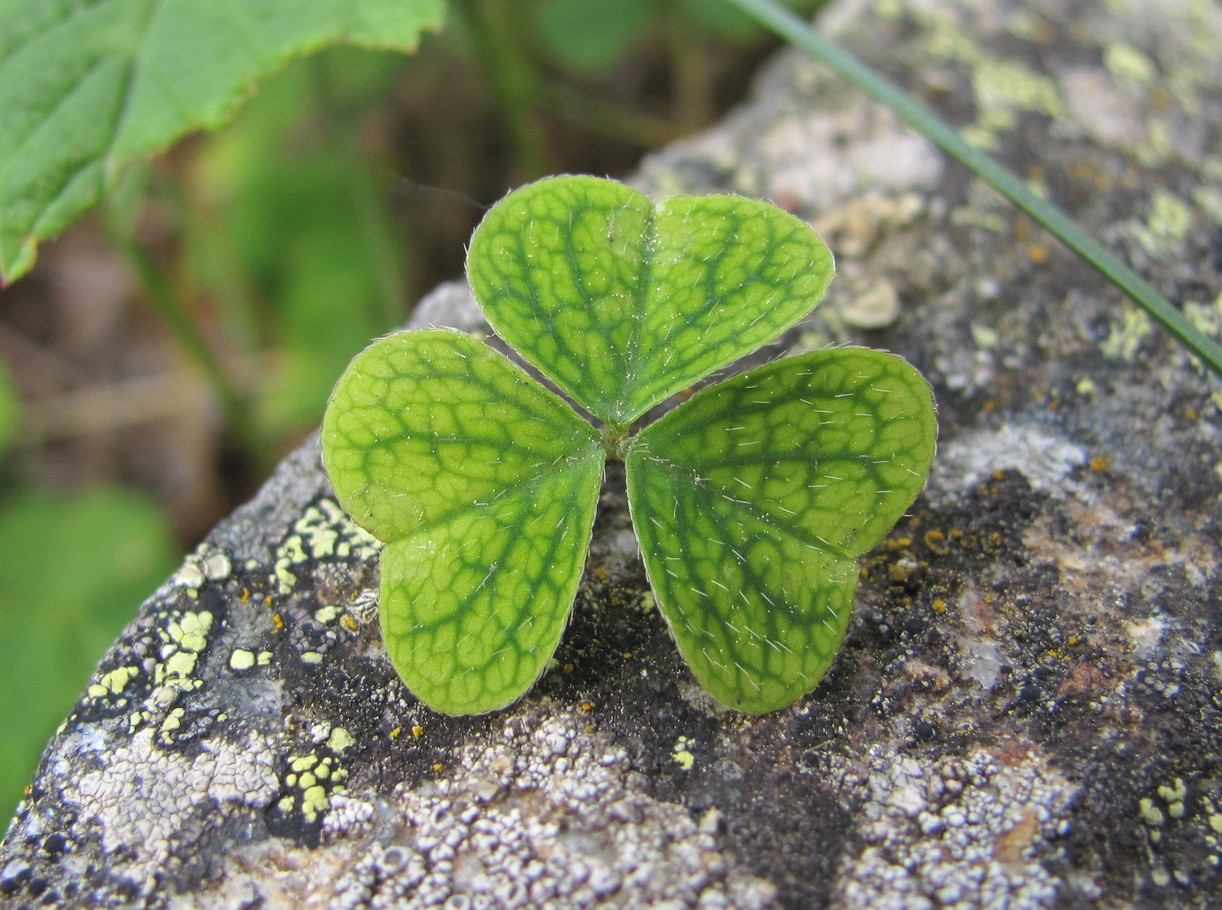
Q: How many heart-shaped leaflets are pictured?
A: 3